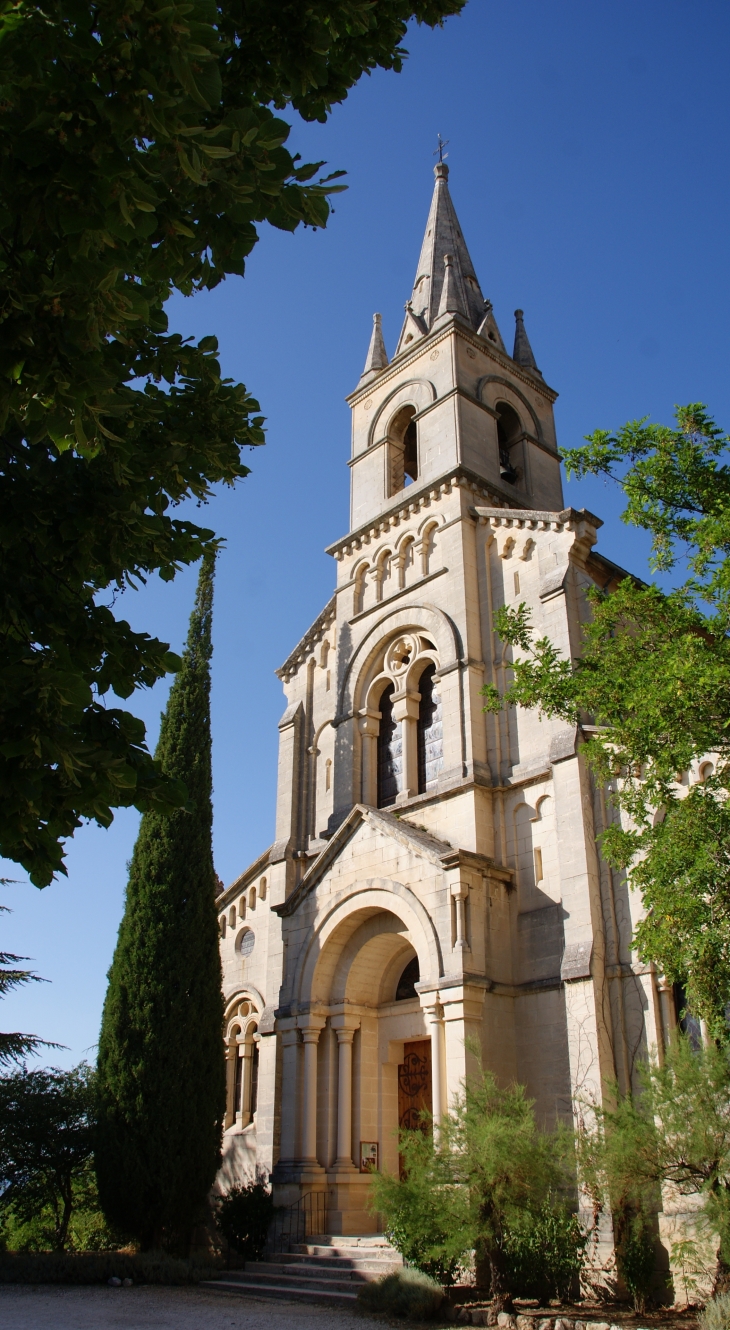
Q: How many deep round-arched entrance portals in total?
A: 1